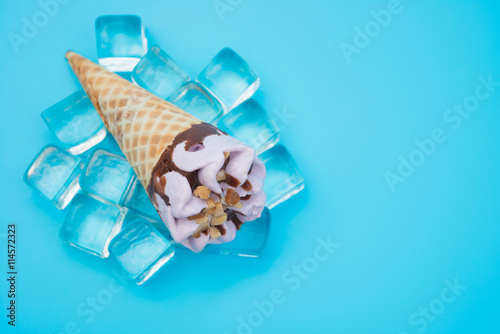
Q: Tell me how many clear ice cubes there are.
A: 13